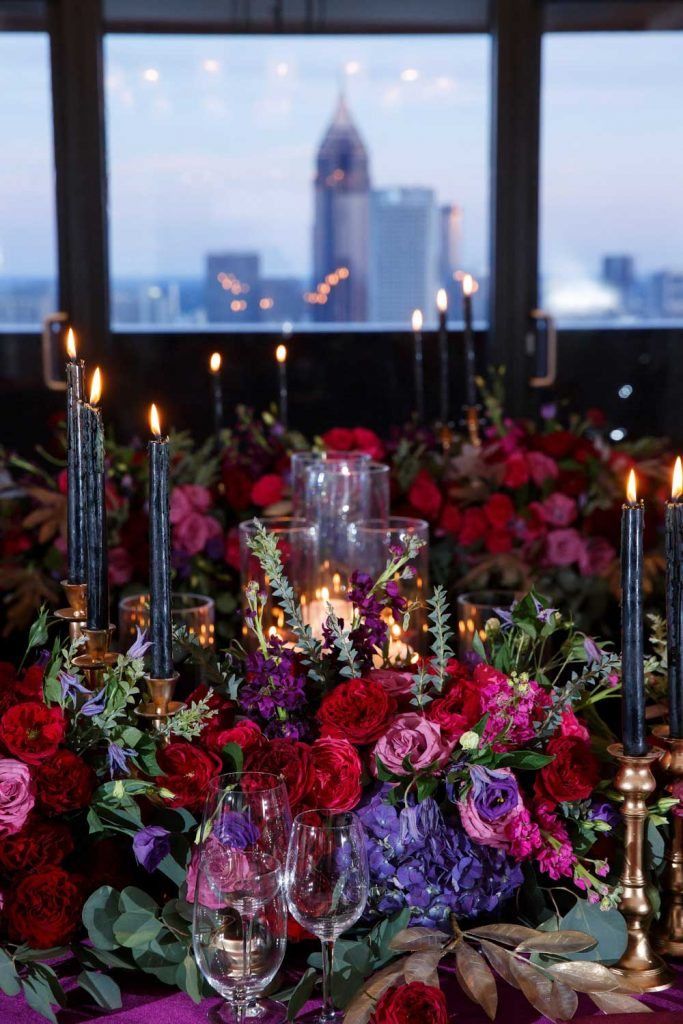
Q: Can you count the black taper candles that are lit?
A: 10